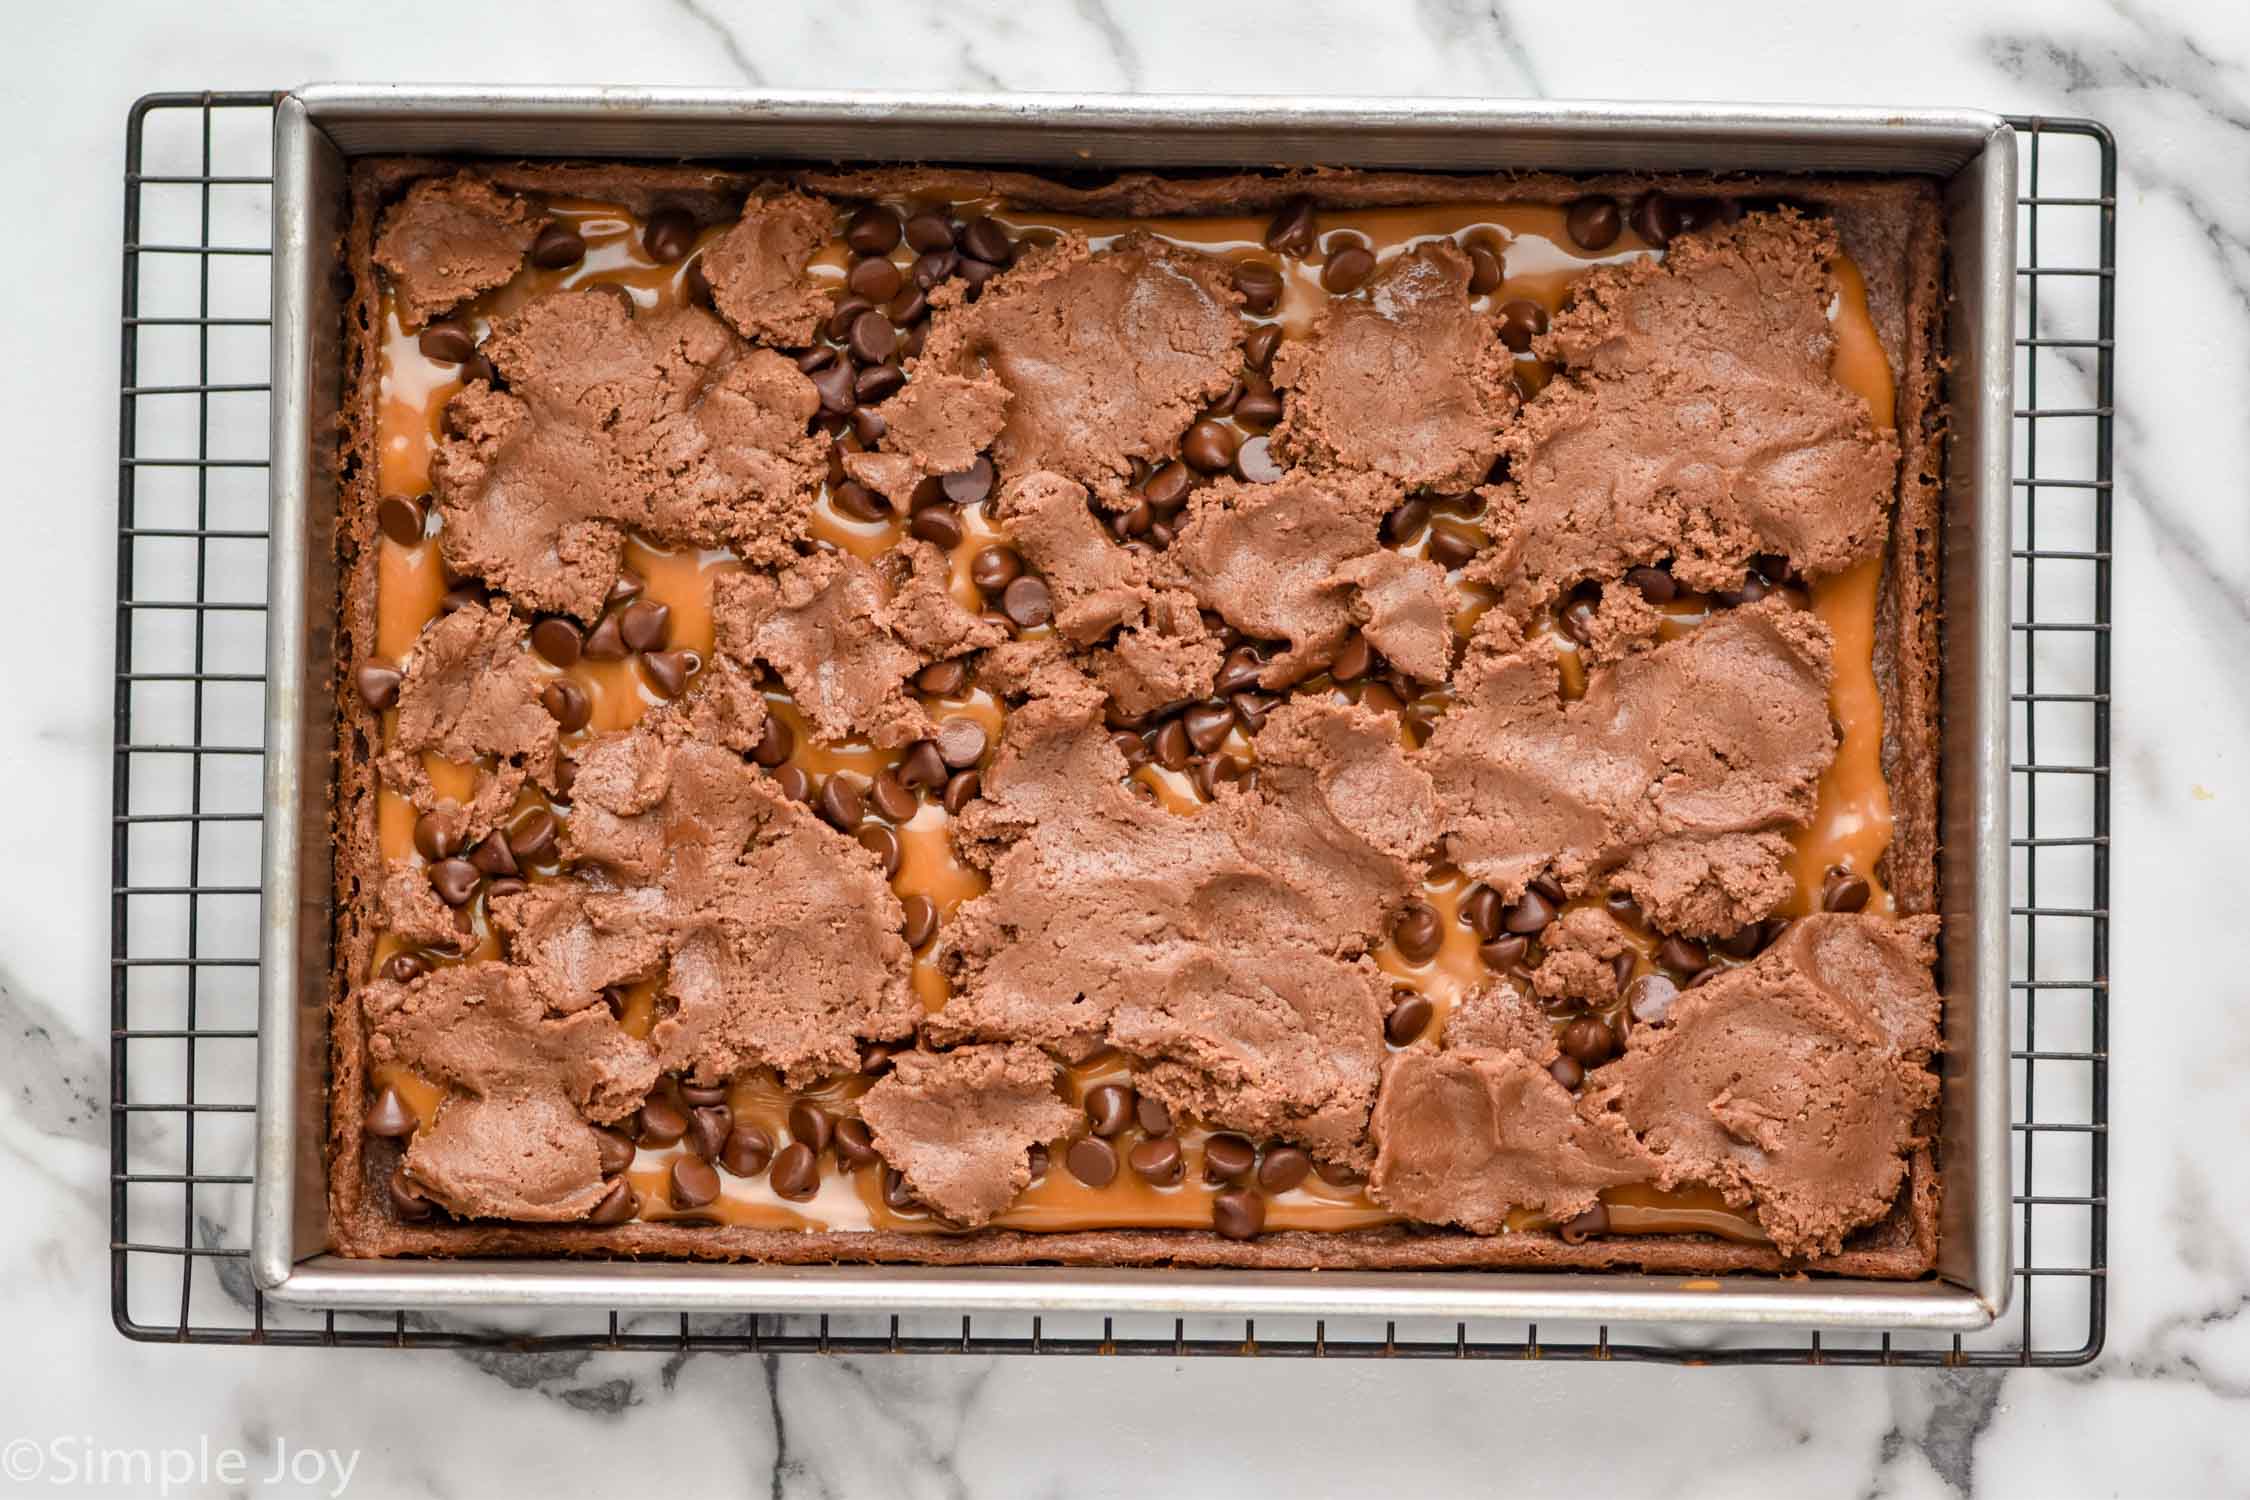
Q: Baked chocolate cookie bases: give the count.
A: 1